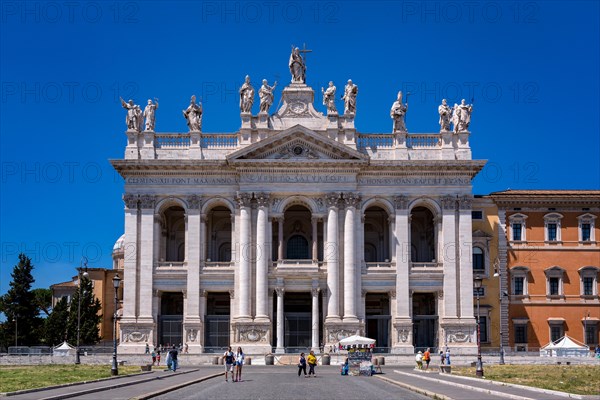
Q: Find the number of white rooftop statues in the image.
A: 11